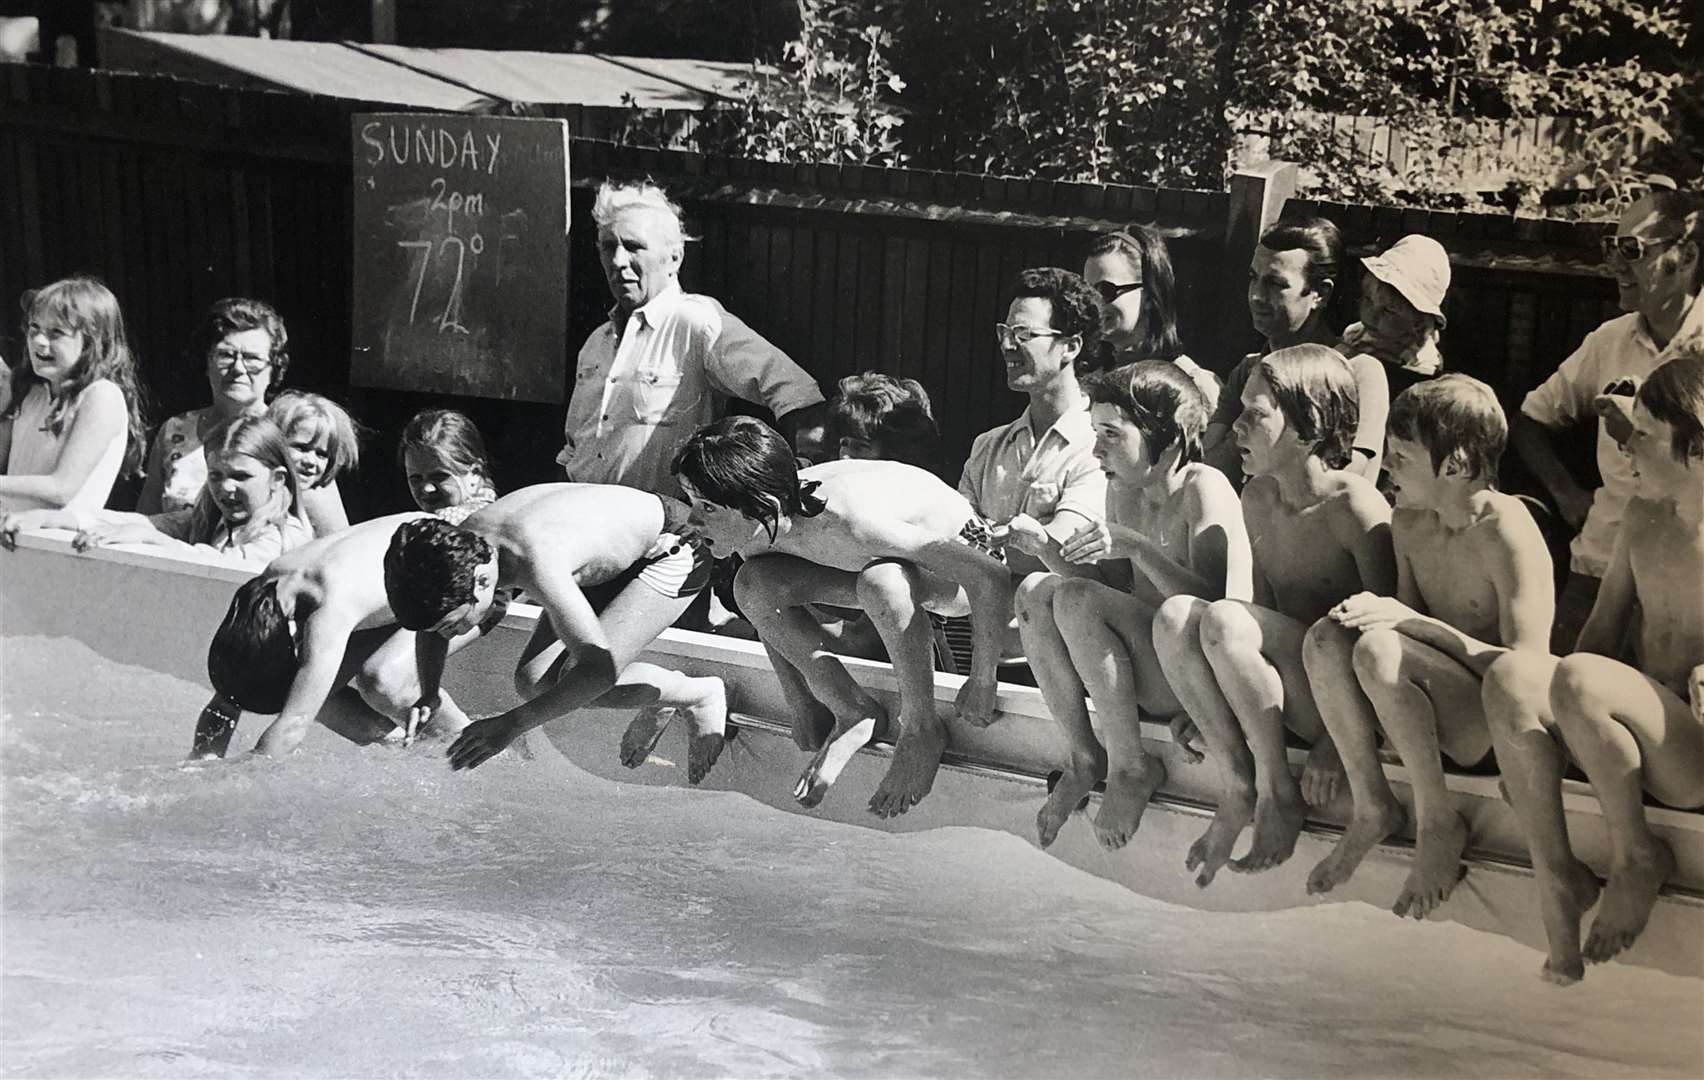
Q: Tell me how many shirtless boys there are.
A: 7